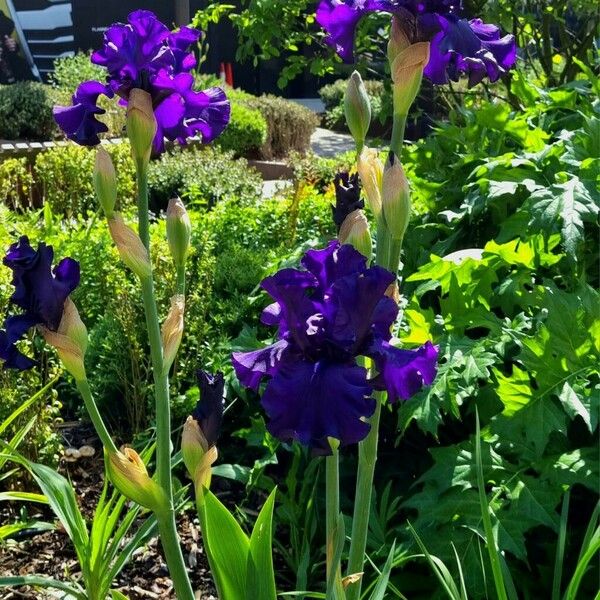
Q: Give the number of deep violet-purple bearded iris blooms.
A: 4